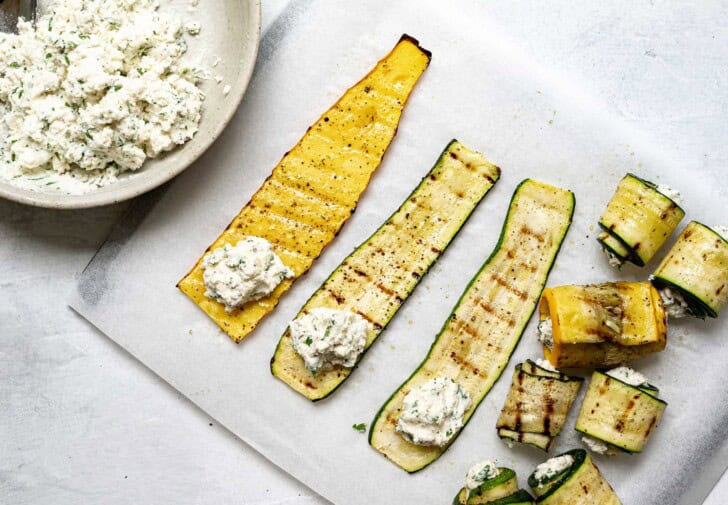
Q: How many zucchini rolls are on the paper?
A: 7